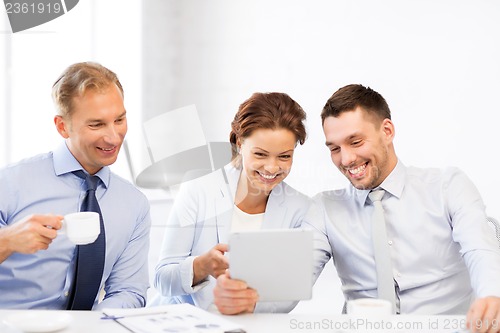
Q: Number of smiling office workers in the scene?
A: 3